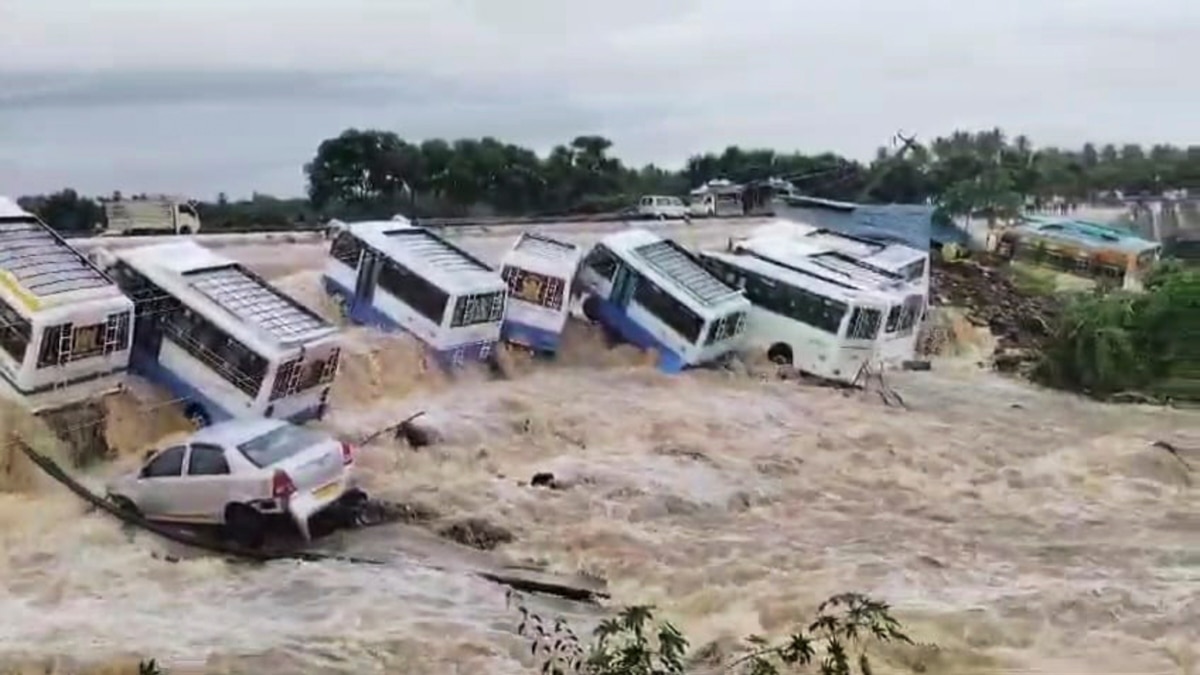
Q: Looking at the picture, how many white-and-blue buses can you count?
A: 4